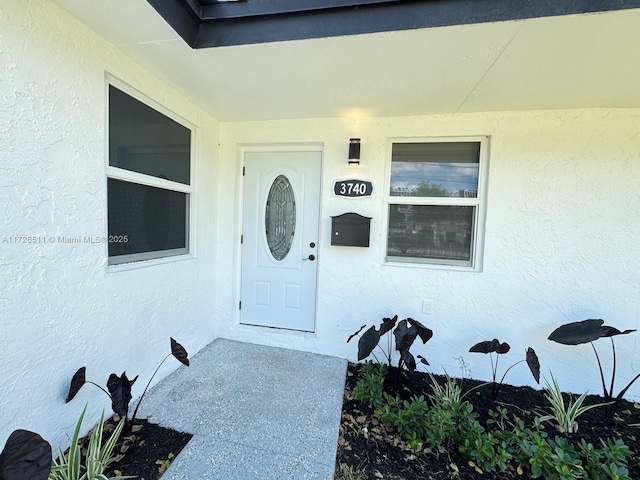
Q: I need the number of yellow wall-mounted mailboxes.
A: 0